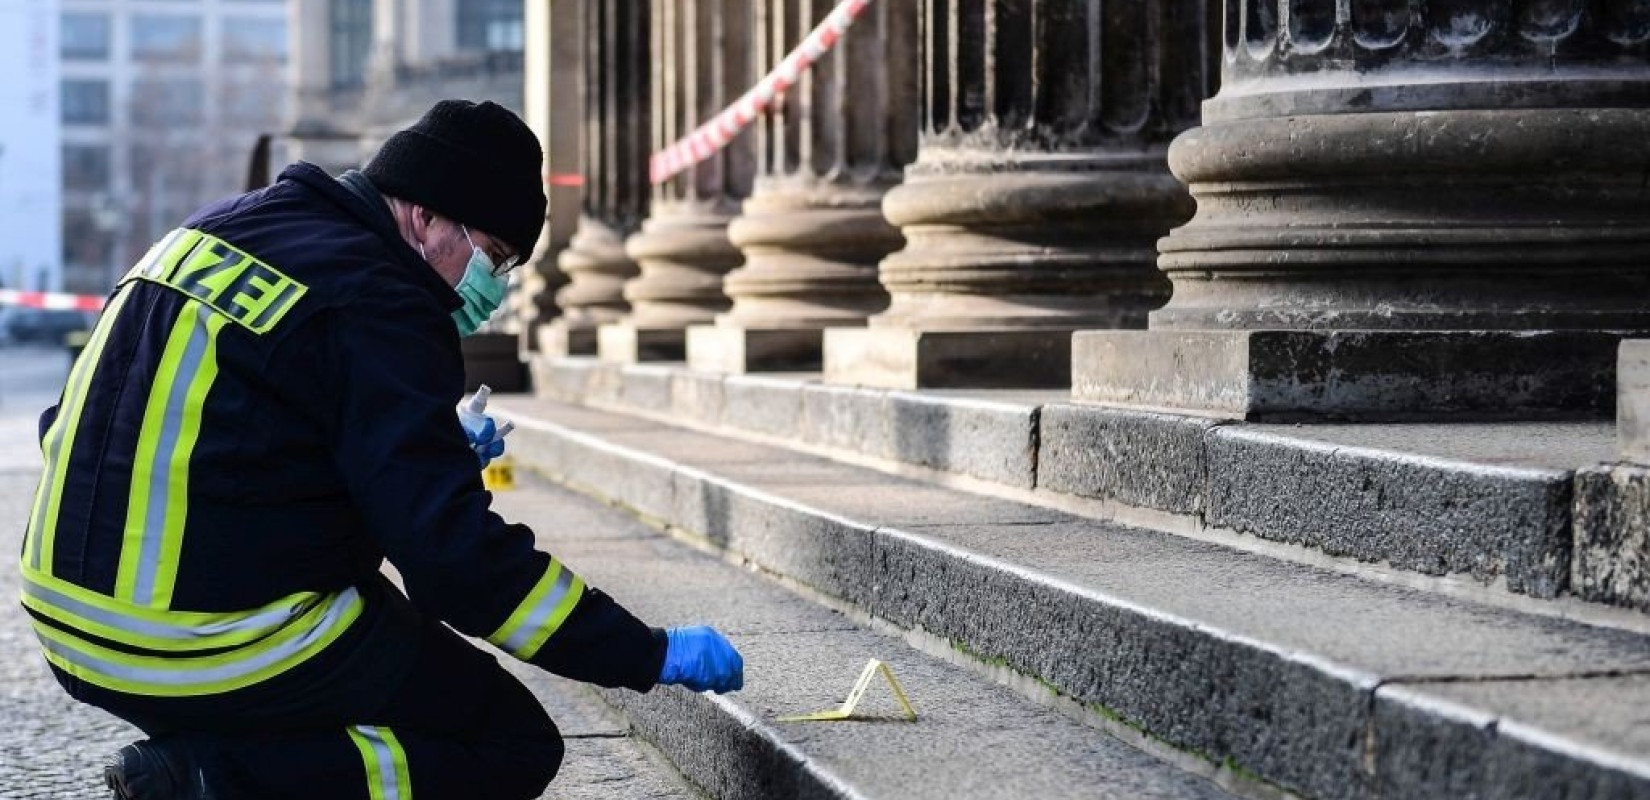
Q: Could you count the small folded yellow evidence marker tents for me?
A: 2